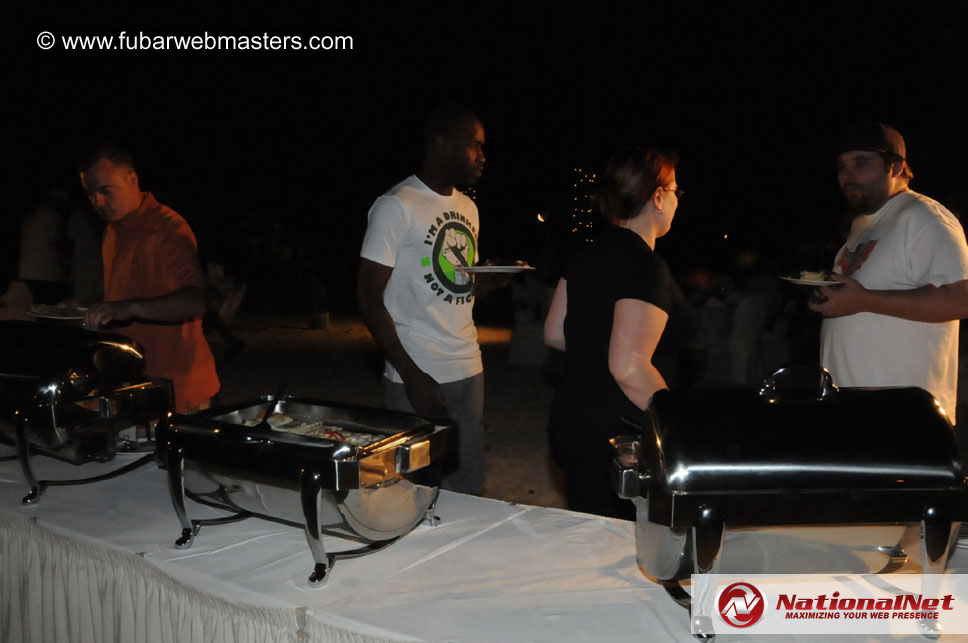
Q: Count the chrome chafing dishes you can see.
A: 3